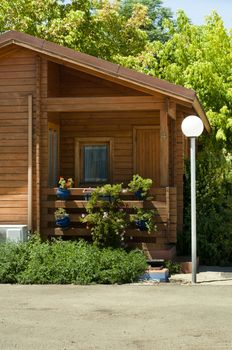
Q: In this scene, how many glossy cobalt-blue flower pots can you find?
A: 4